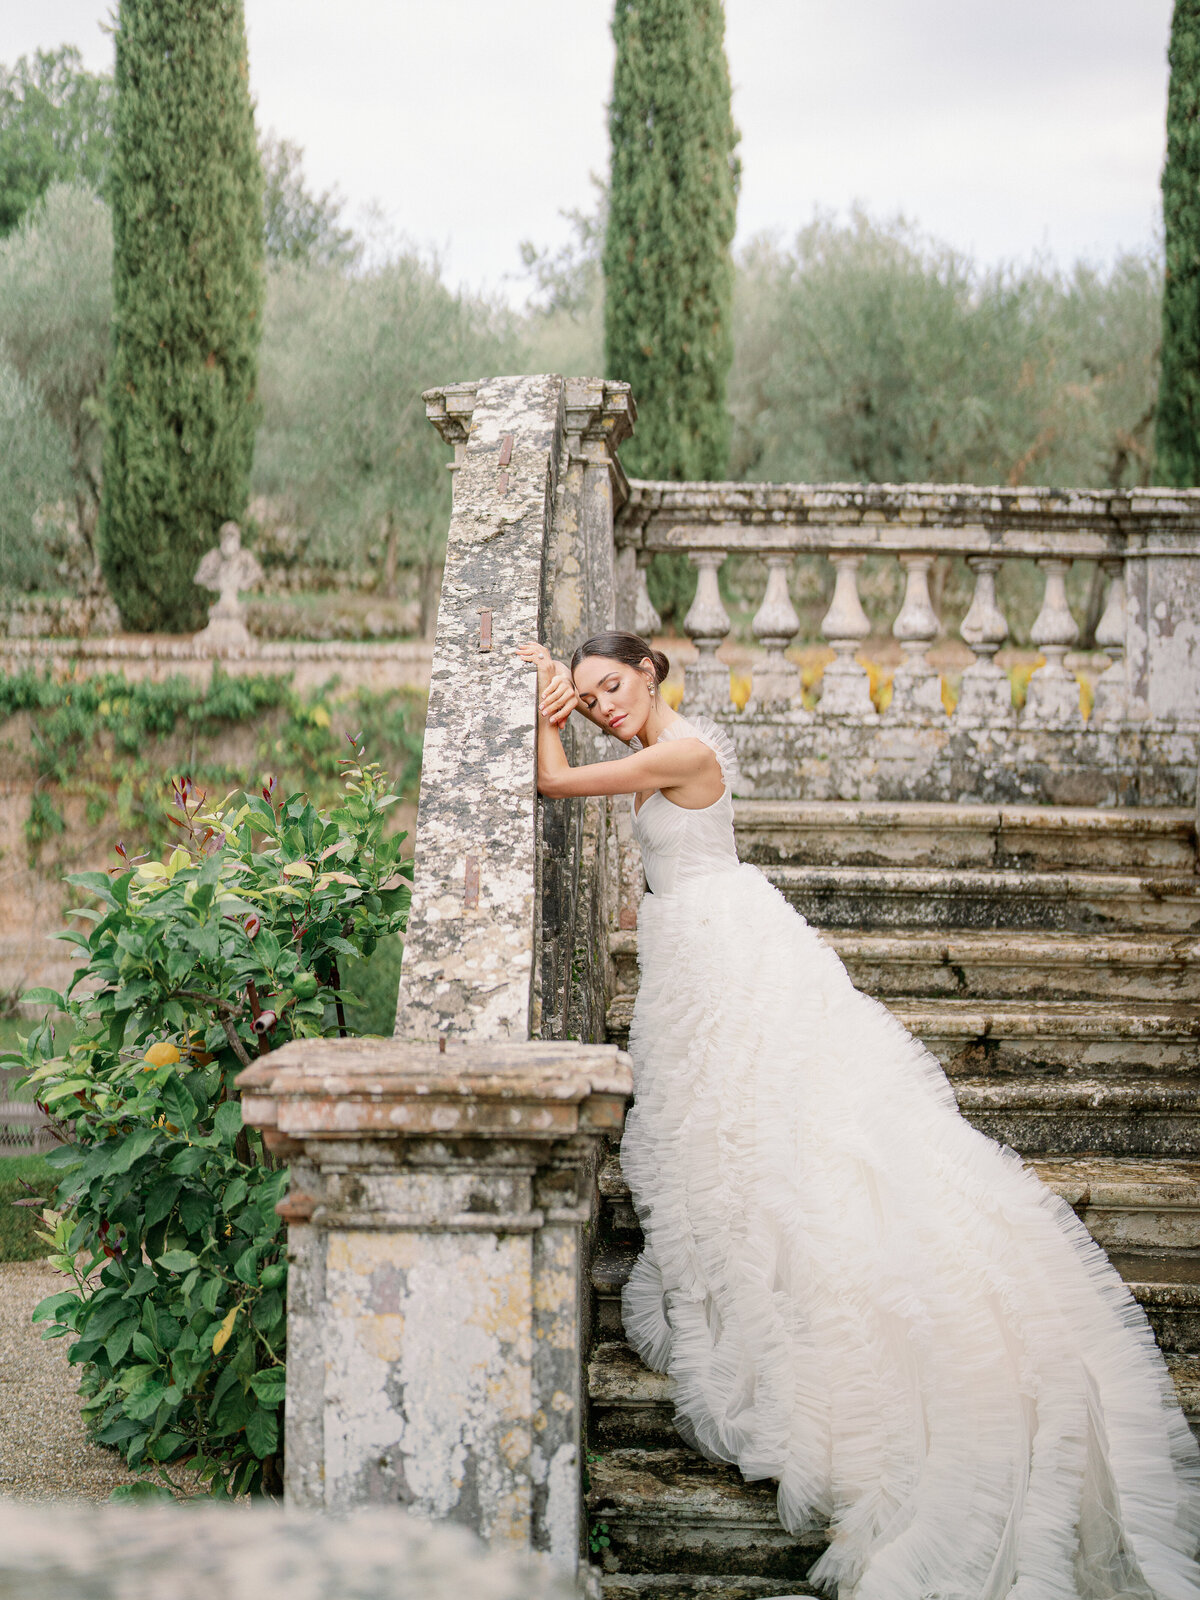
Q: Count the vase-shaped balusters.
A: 8